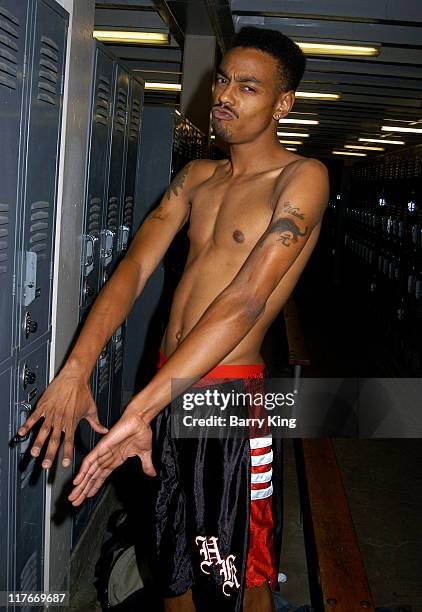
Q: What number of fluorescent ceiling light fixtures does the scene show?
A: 12